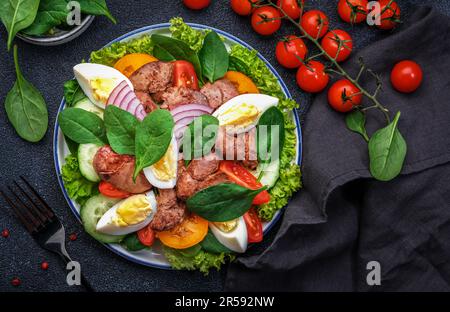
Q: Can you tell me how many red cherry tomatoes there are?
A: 12